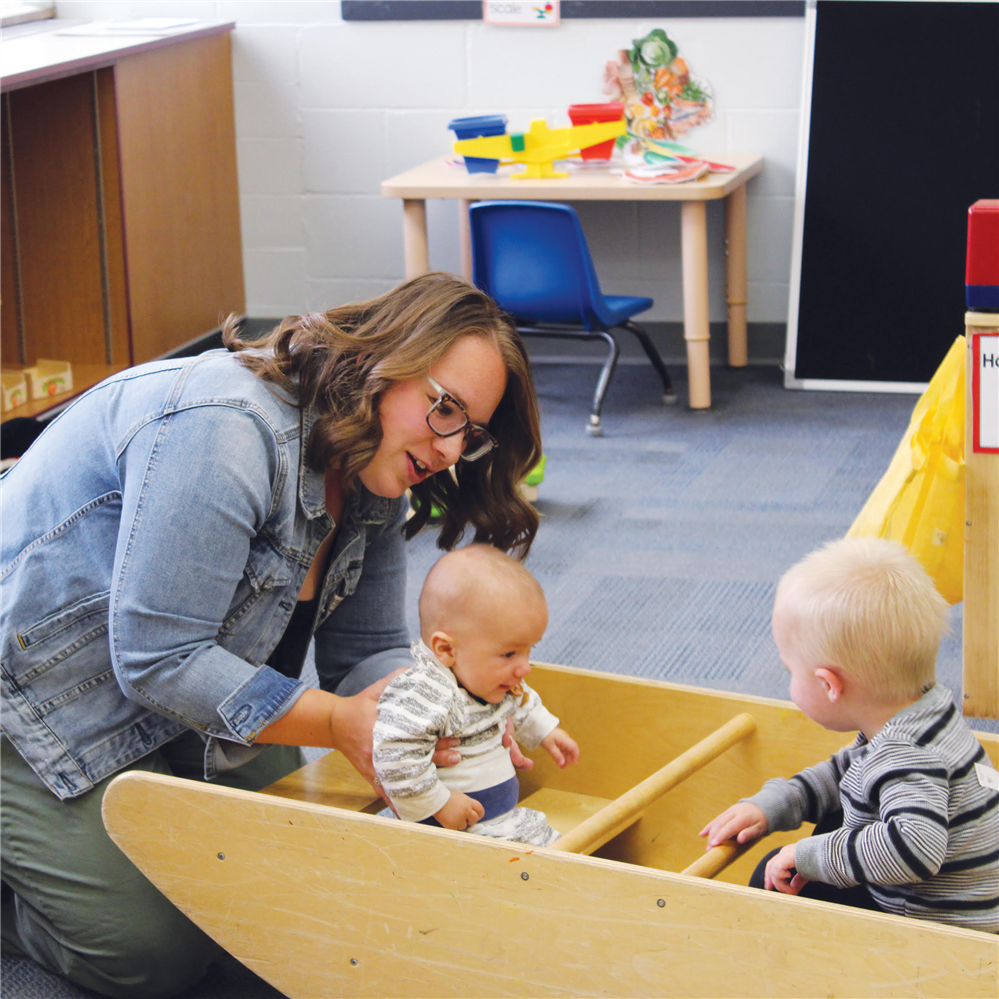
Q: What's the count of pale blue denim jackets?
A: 1